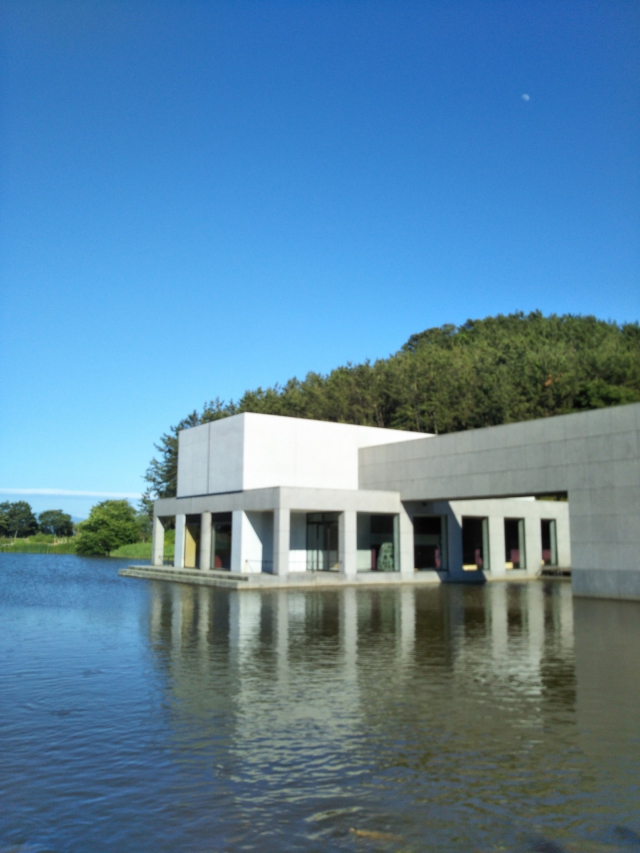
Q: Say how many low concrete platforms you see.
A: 1